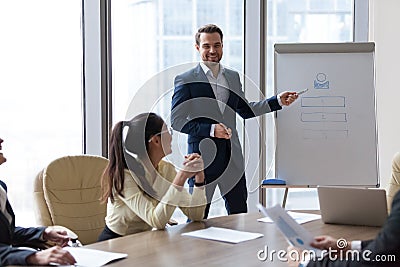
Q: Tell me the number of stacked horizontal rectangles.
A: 3